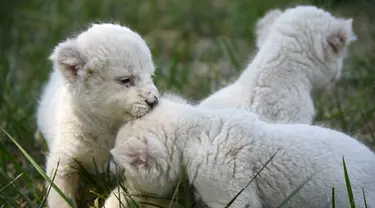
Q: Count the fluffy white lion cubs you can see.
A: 3